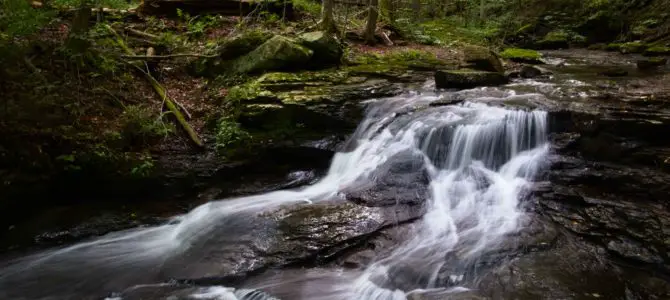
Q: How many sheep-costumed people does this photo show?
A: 0